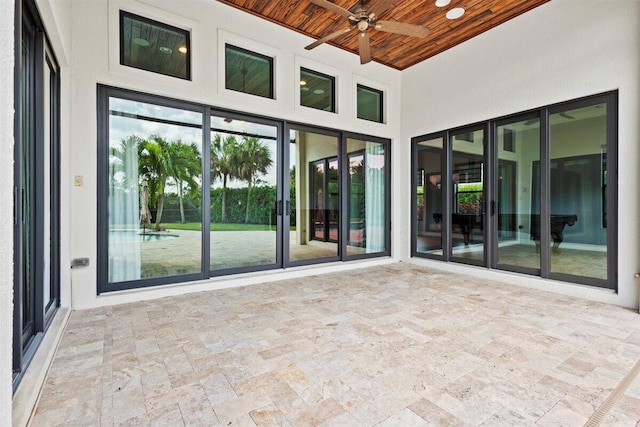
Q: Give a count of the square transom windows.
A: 4